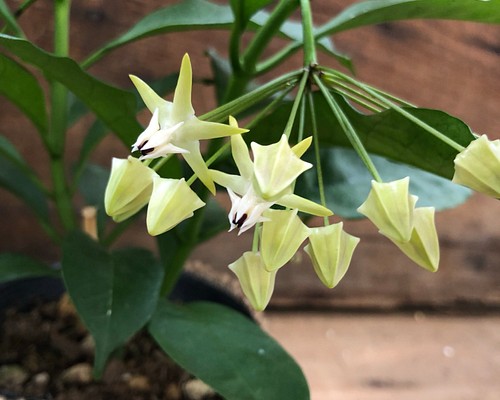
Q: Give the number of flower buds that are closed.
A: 9